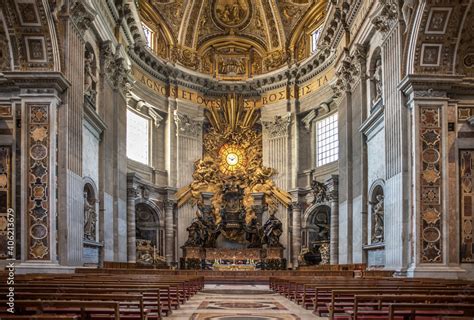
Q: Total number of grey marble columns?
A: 4